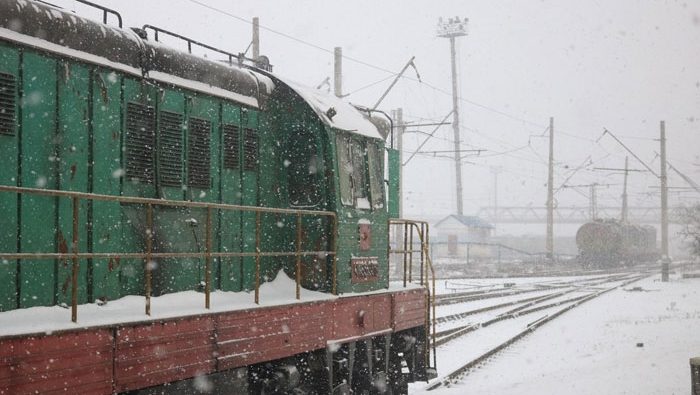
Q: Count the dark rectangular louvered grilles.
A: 6